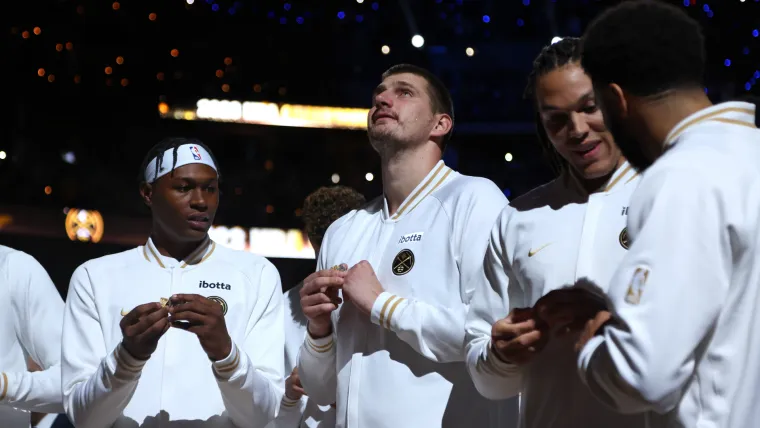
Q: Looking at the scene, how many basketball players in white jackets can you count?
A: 6